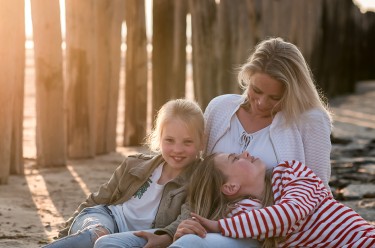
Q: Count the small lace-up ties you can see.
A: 1